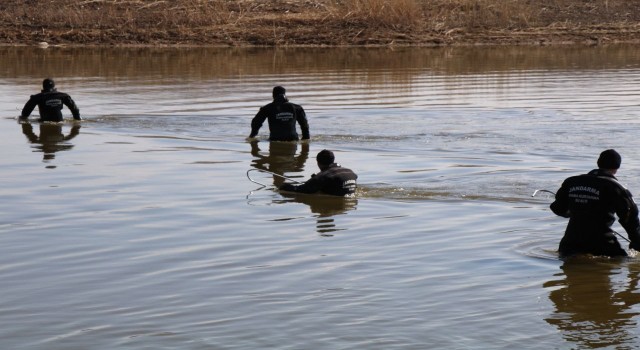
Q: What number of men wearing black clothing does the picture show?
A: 4